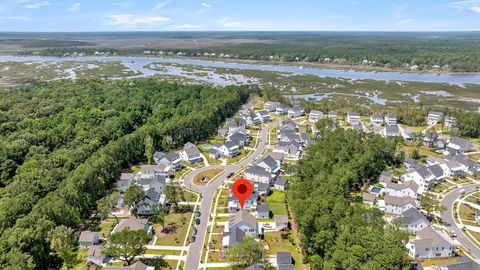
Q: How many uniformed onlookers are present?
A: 0